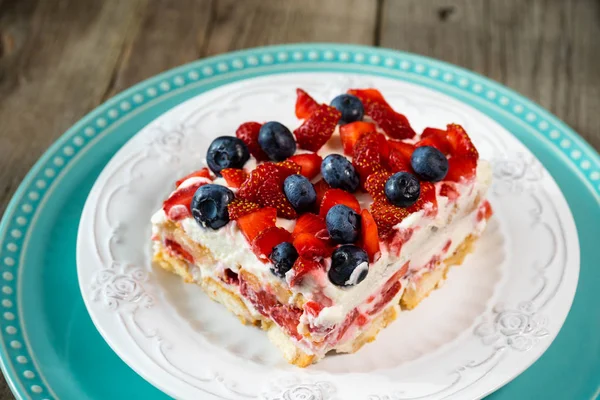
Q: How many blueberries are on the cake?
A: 11